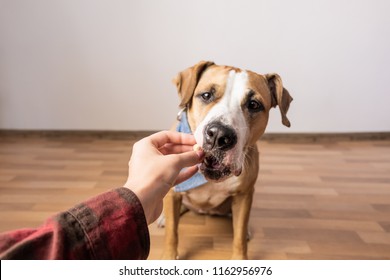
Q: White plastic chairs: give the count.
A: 0